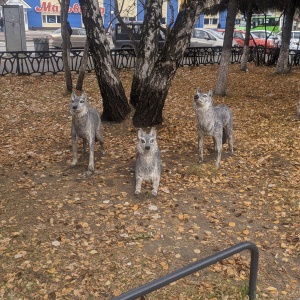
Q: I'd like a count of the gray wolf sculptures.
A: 3